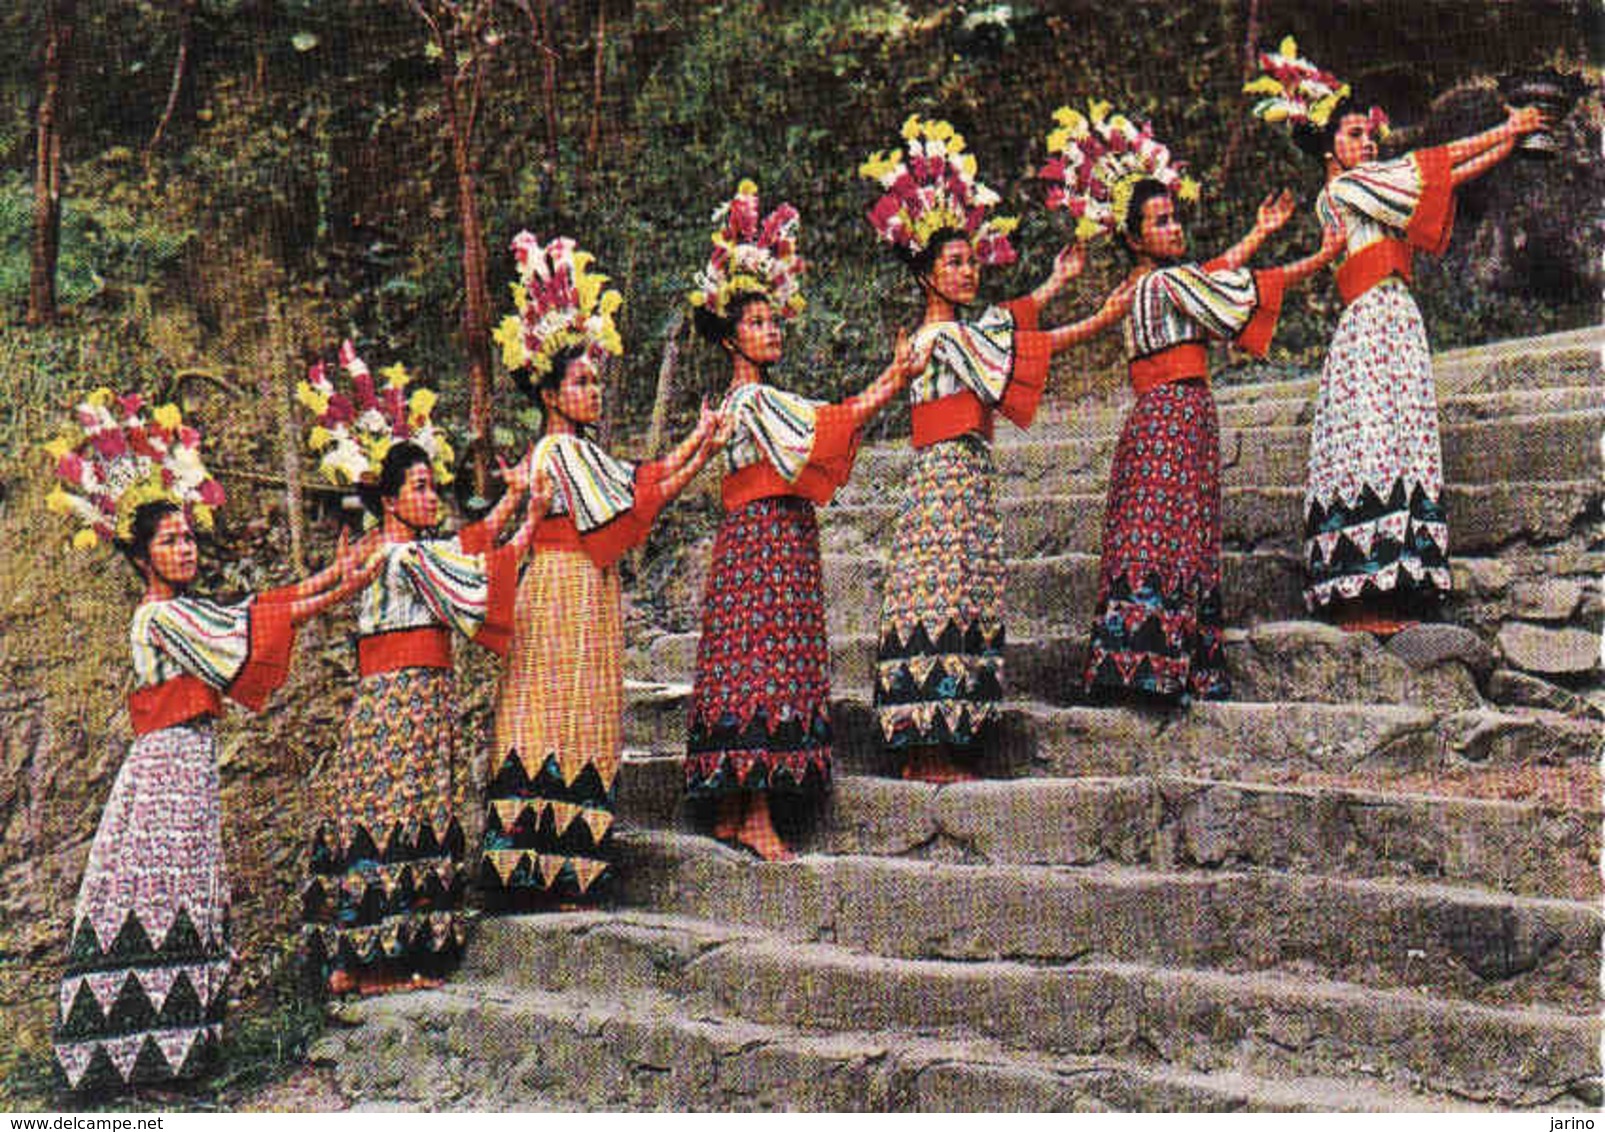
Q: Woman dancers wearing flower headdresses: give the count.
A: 7